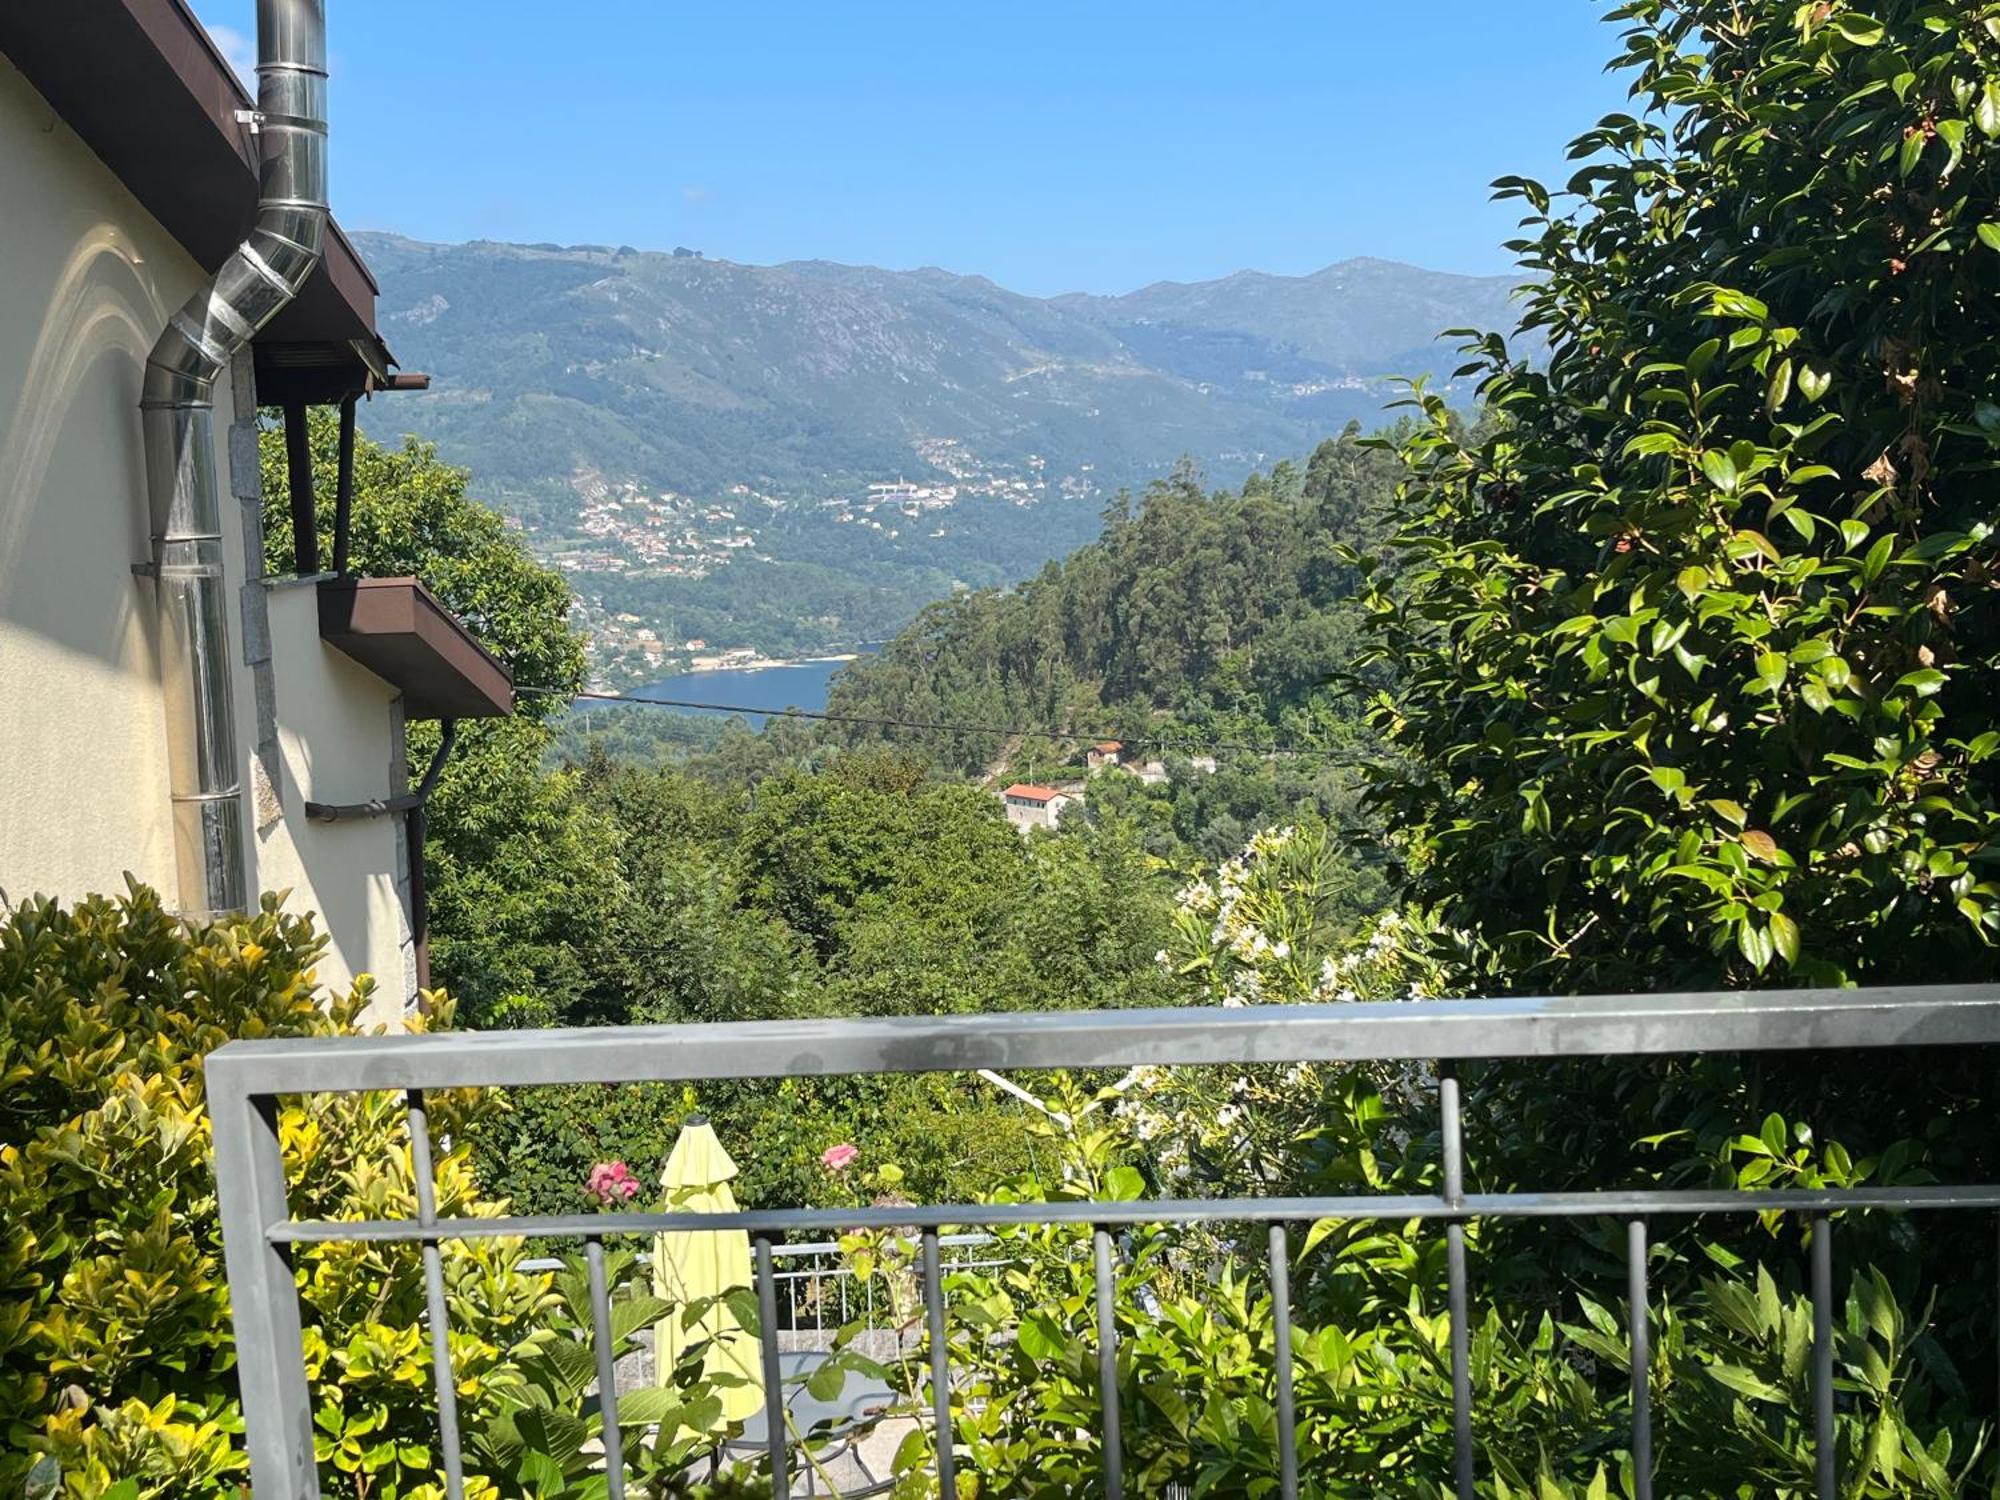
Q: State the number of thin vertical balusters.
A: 9